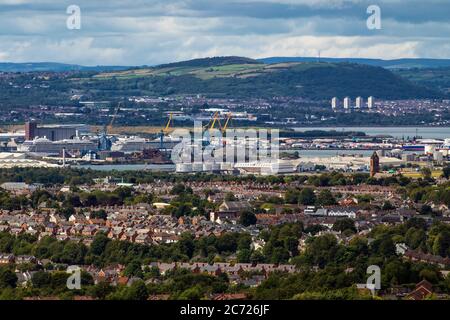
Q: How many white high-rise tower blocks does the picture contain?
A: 4